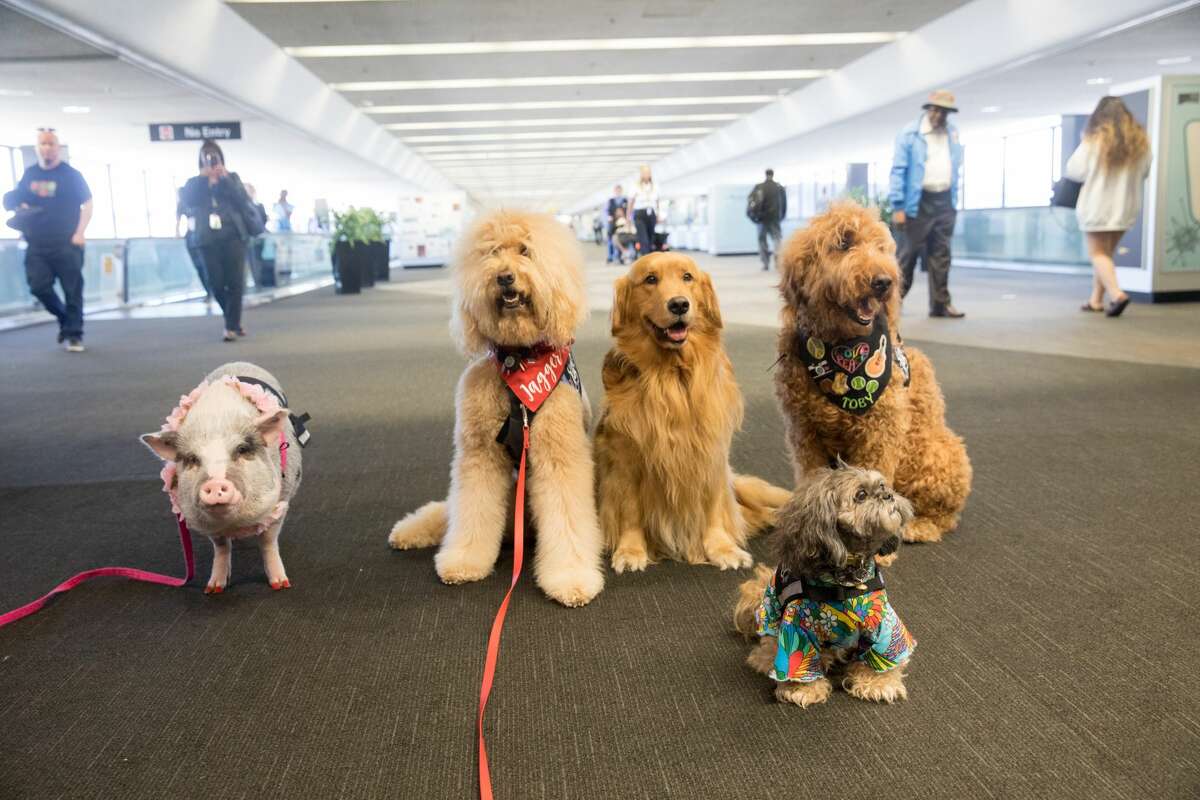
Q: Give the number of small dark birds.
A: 0